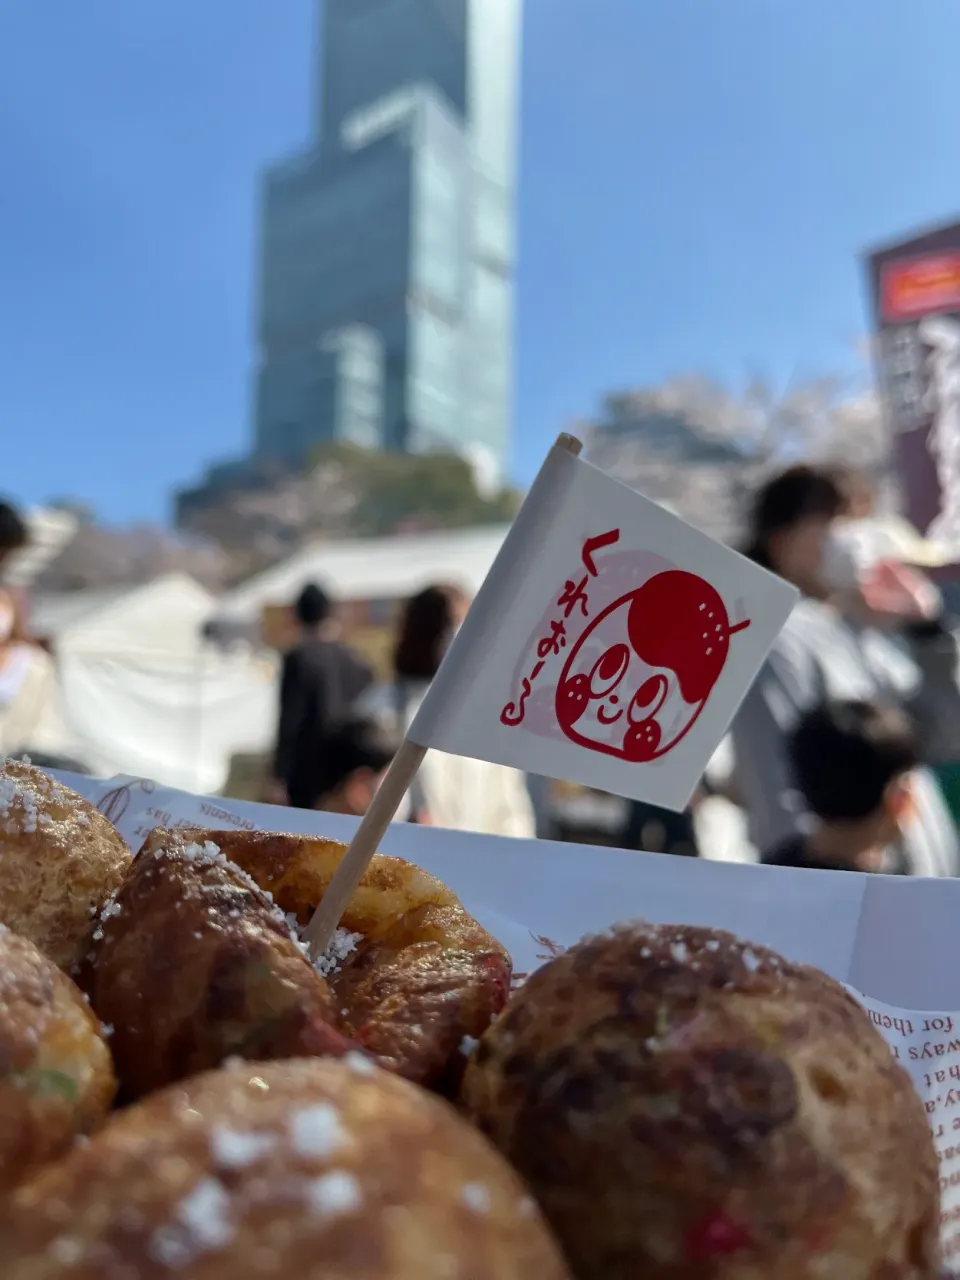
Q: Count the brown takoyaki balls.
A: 5